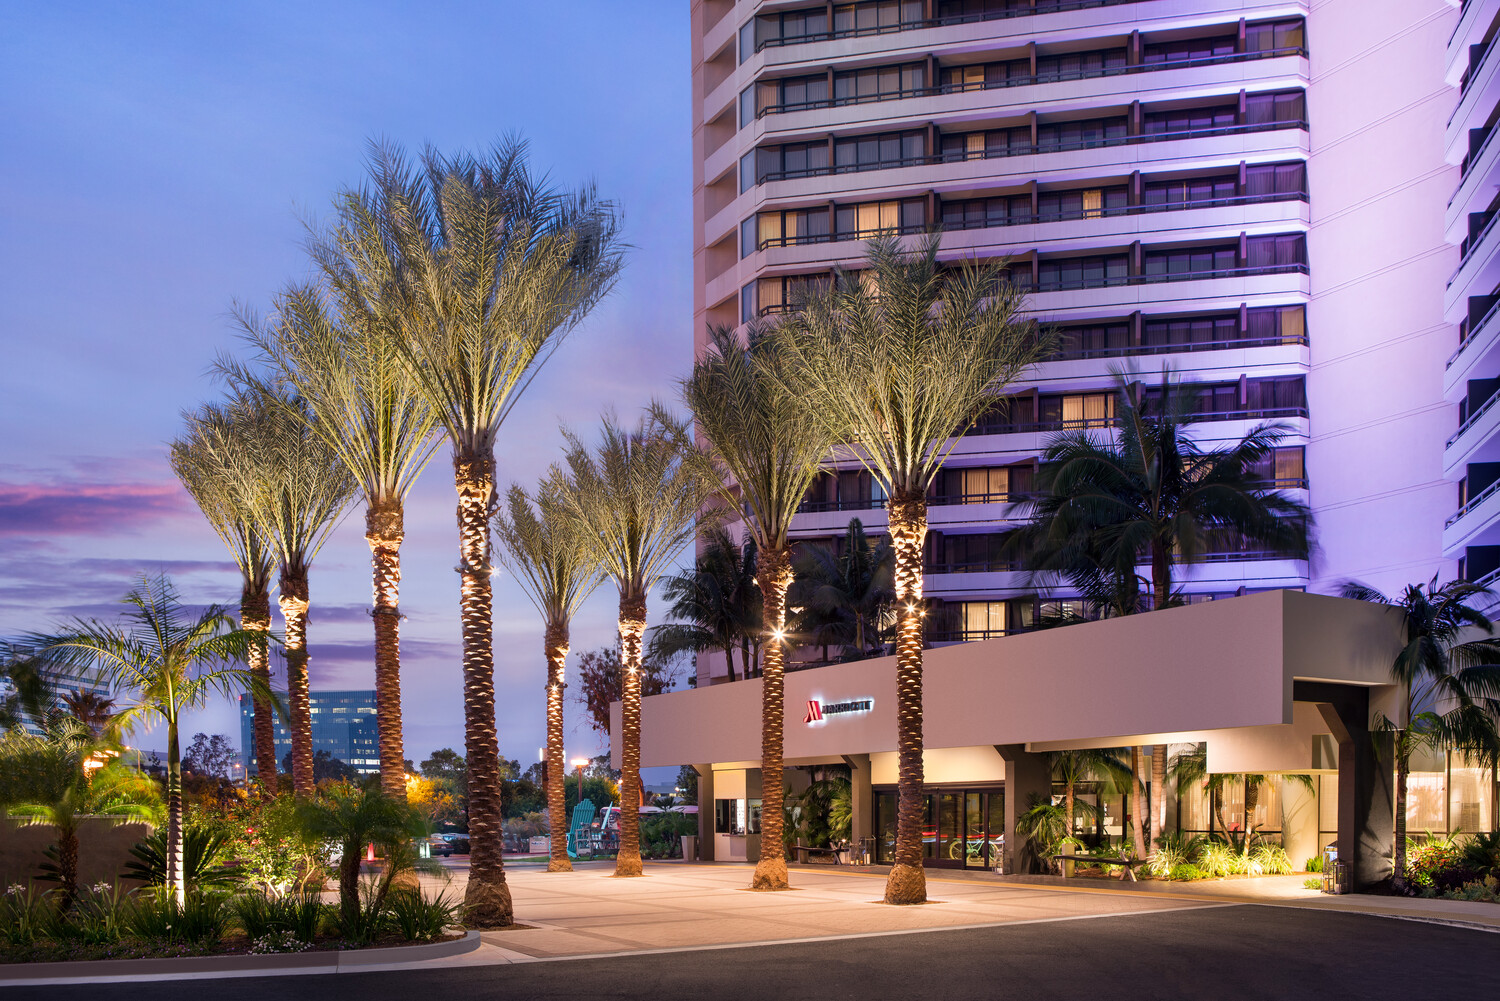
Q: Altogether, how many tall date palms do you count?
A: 8